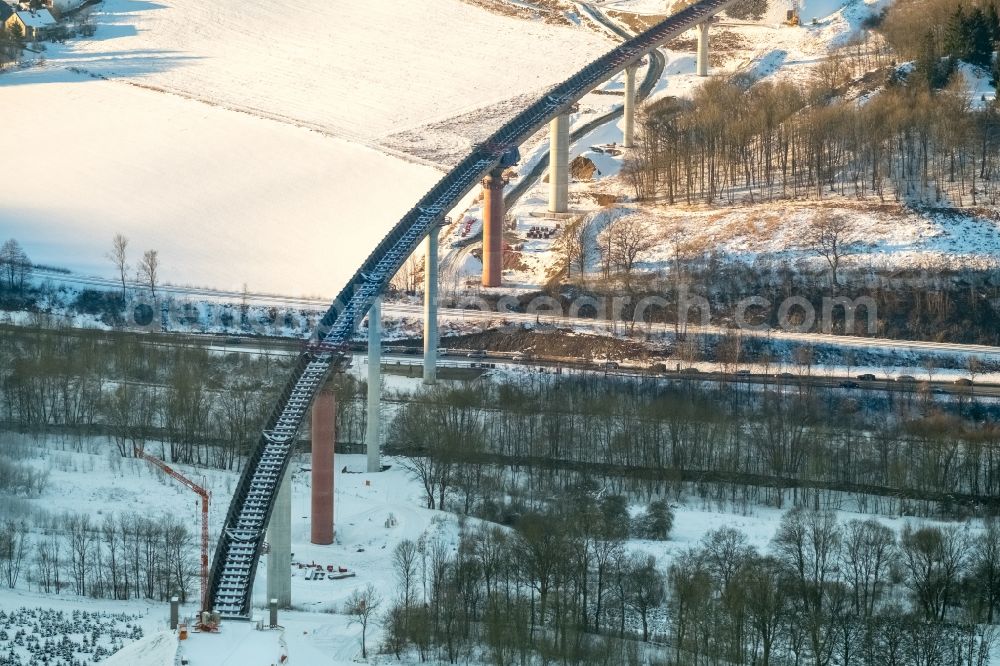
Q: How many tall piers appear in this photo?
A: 8